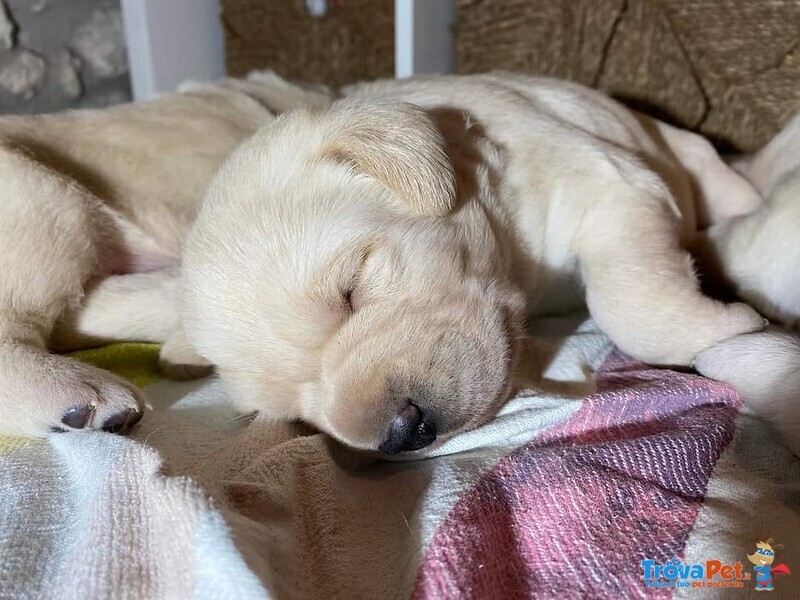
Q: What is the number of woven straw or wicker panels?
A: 2